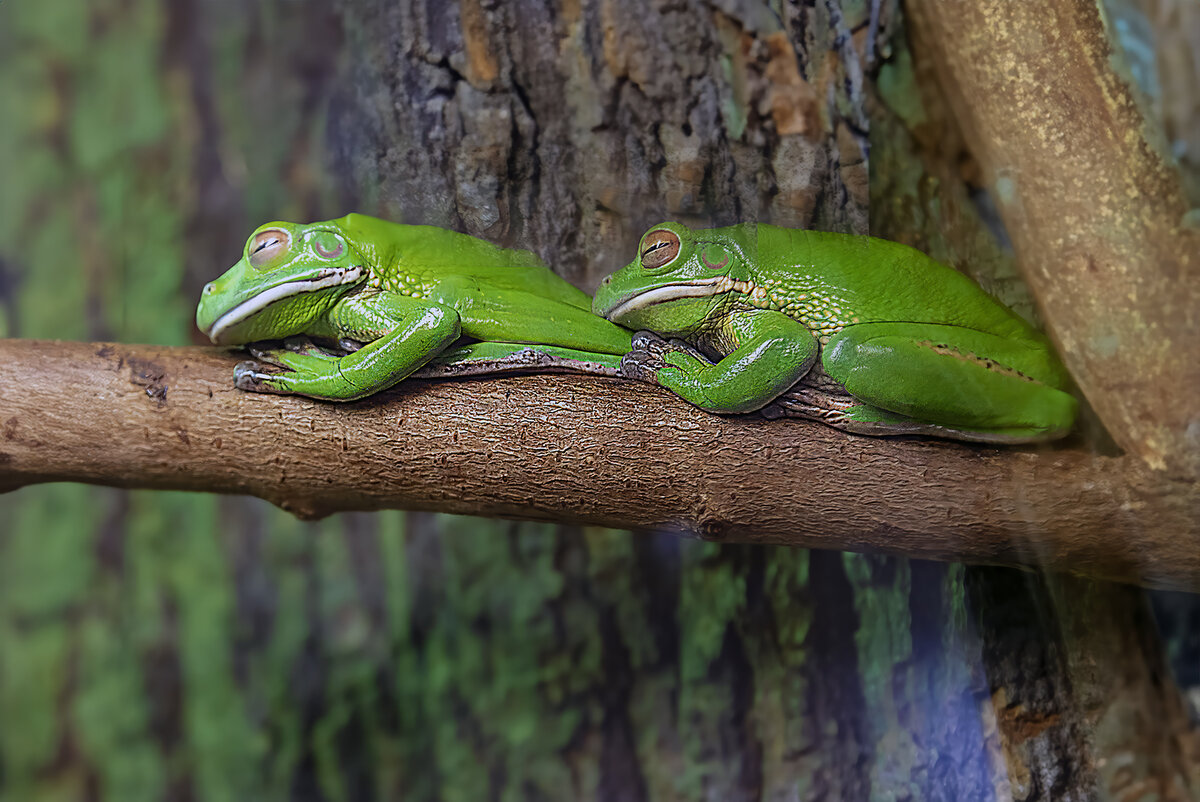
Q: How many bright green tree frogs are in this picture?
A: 2